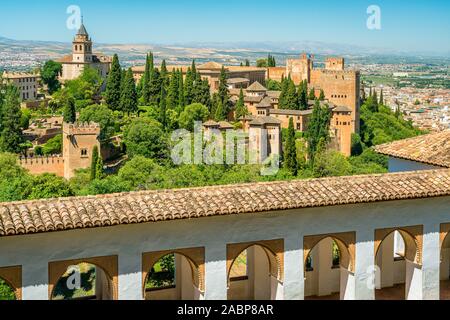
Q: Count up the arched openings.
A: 7